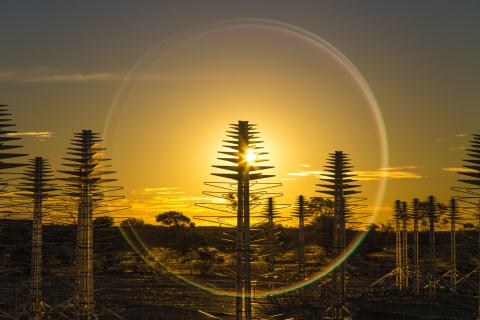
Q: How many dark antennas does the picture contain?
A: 13